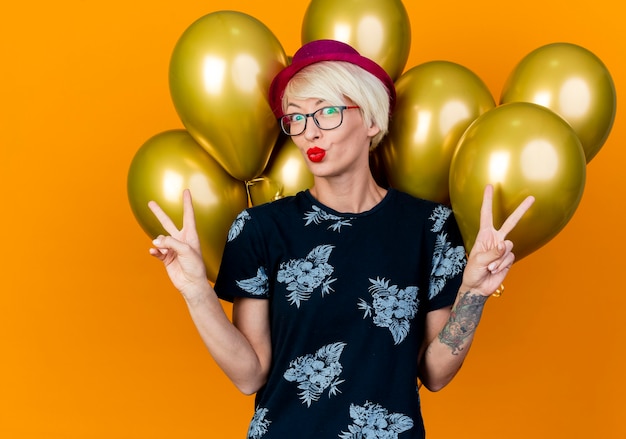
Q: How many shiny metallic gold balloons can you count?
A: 7